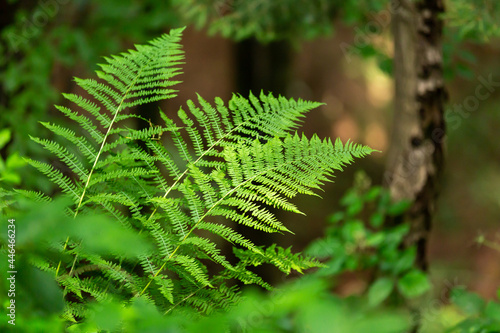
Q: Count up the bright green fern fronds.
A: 3